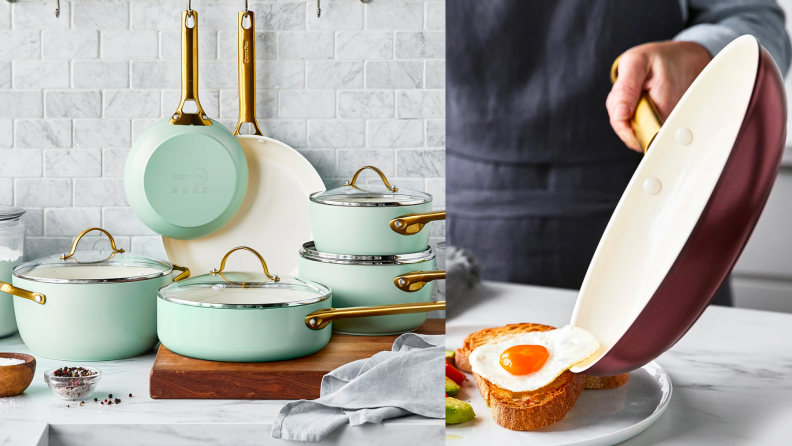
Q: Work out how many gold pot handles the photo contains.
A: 11